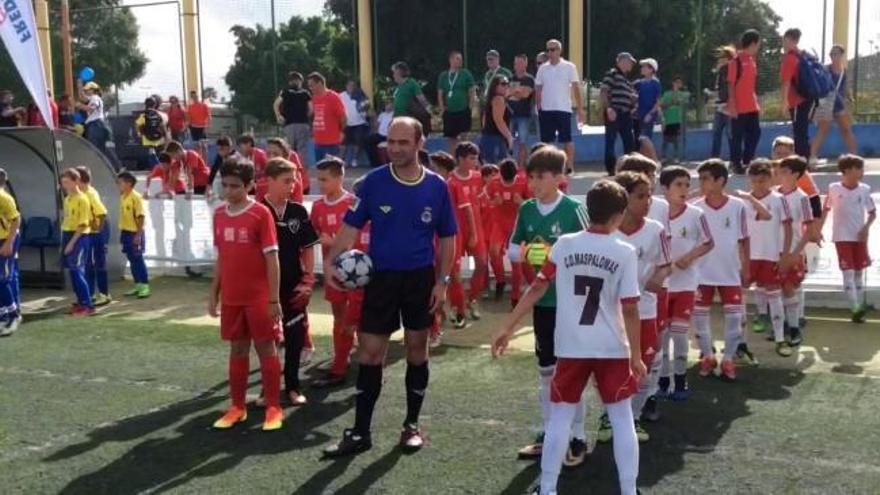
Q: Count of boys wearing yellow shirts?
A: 4